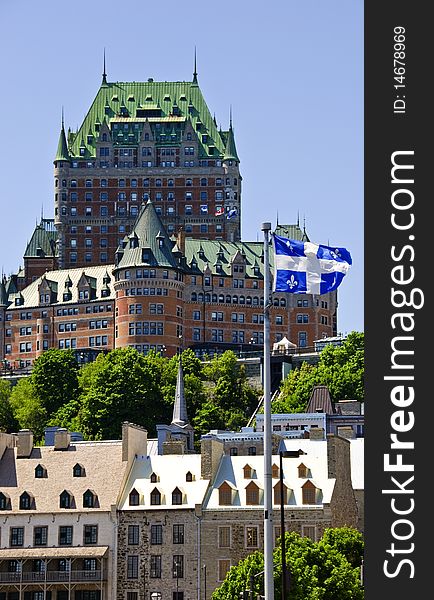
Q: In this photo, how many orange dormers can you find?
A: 7